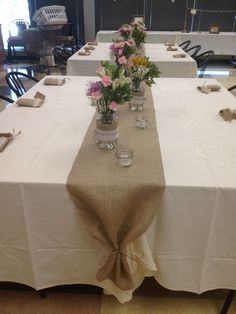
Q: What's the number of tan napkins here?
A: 11